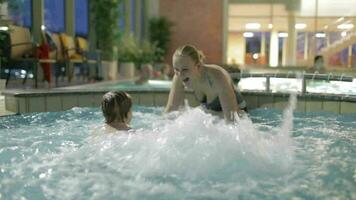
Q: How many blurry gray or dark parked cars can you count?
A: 0